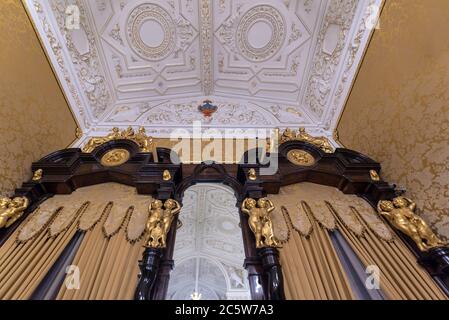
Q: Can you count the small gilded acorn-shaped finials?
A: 4